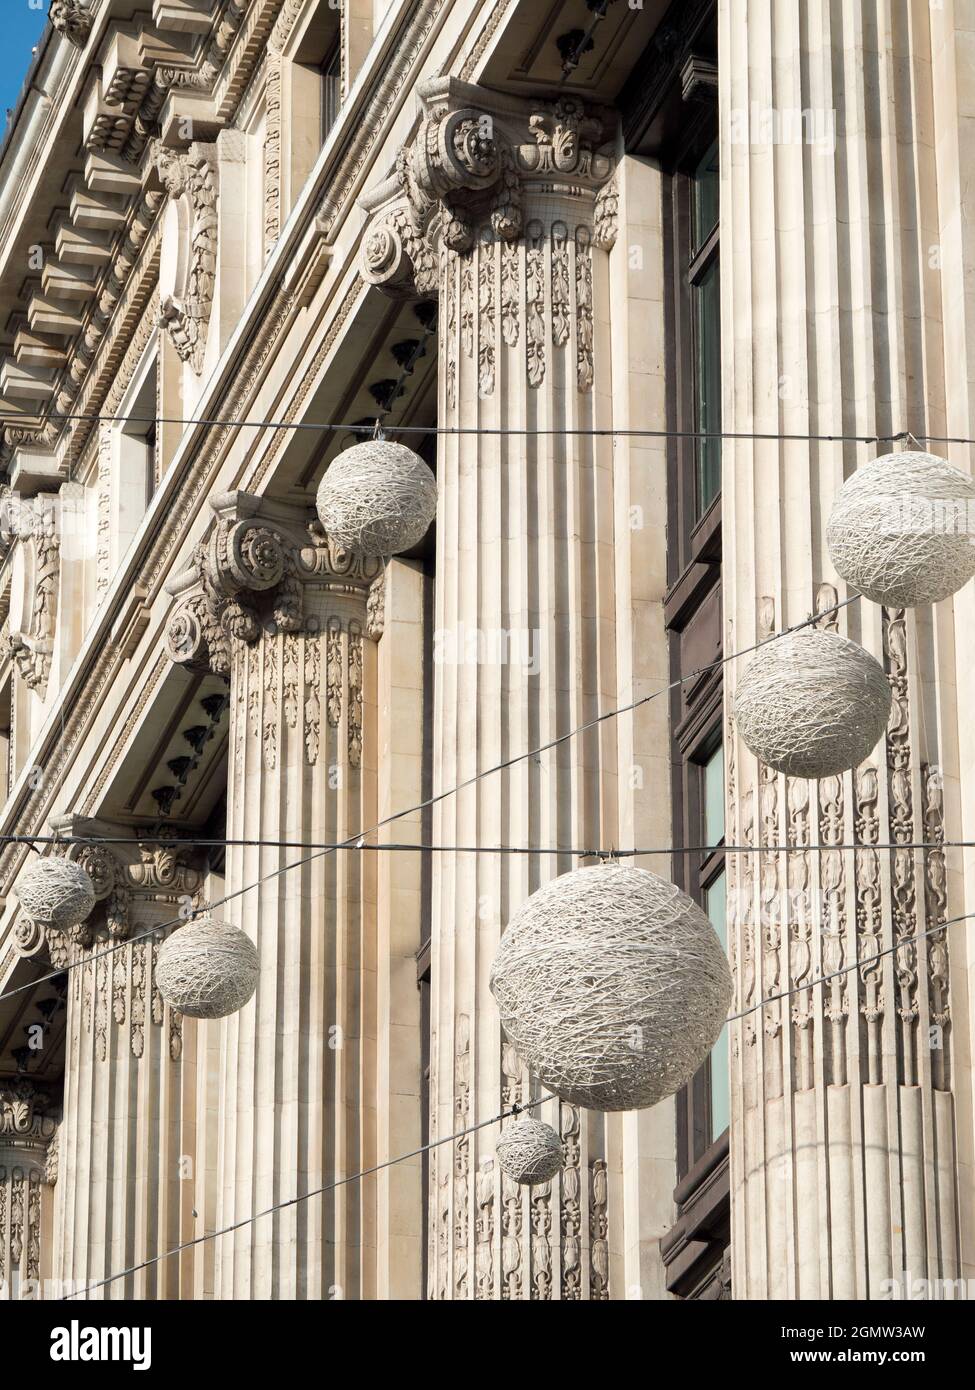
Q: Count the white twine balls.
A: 7